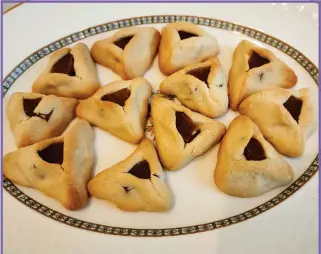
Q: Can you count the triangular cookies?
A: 12